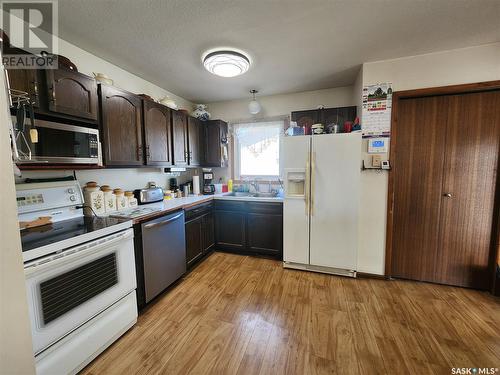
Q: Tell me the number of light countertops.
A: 1